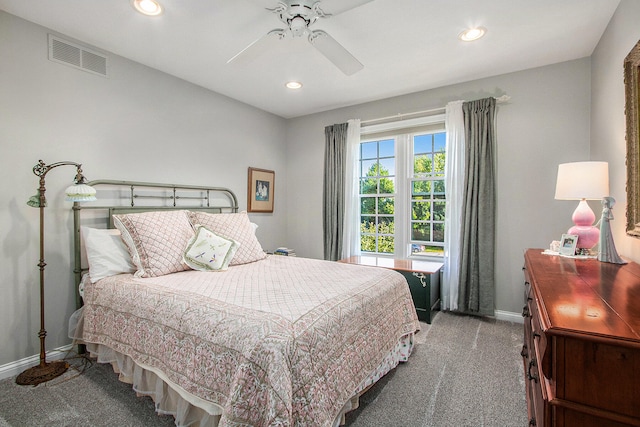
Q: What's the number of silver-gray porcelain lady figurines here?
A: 1